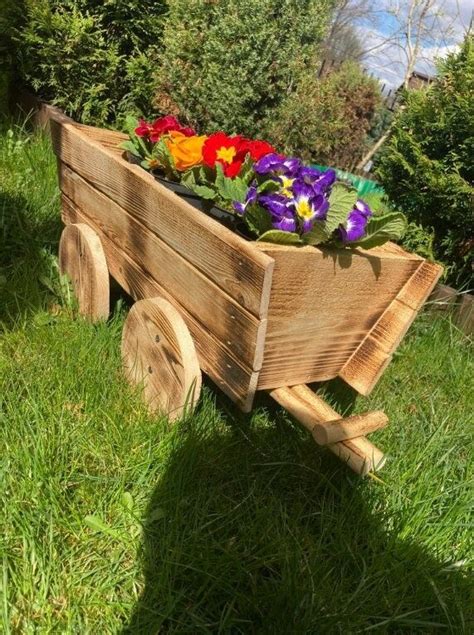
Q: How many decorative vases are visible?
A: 0